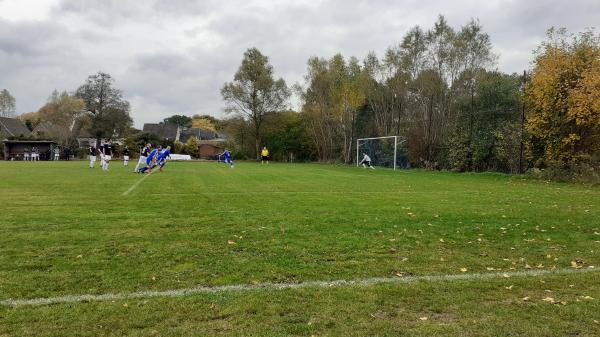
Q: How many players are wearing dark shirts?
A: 5